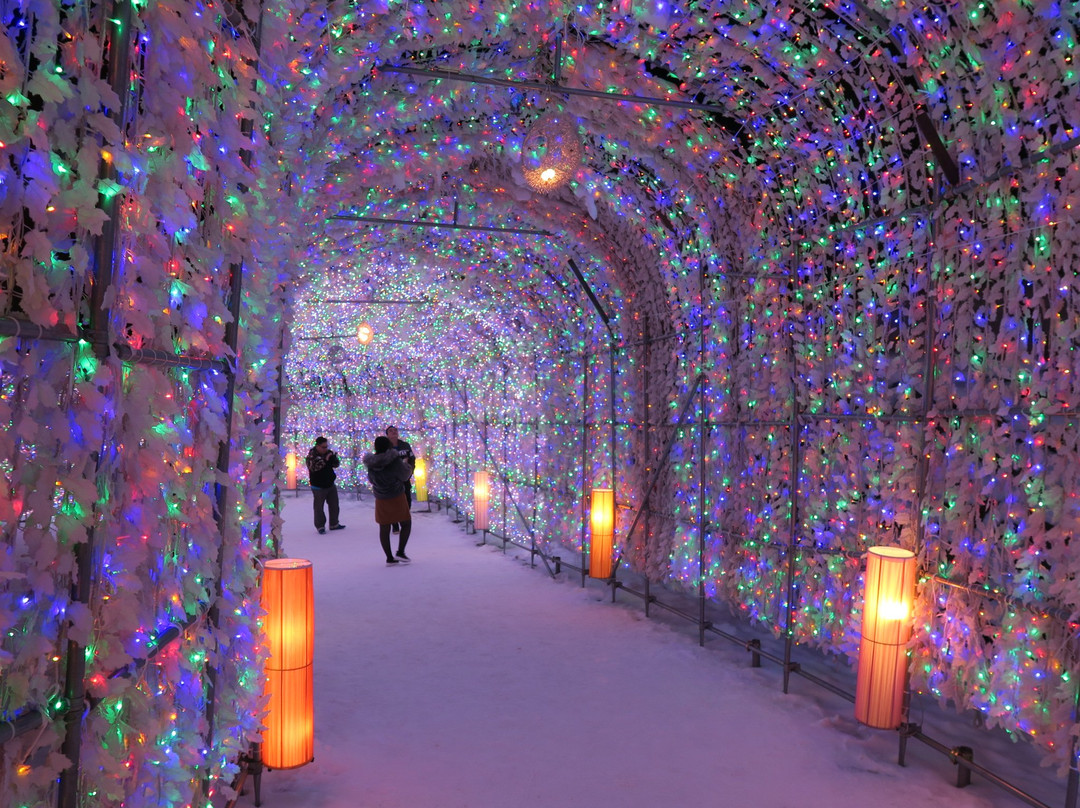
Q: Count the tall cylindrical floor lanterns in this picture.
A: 6